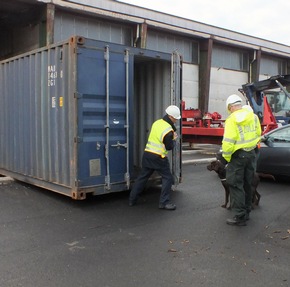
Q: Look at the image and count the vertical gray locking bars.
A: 2